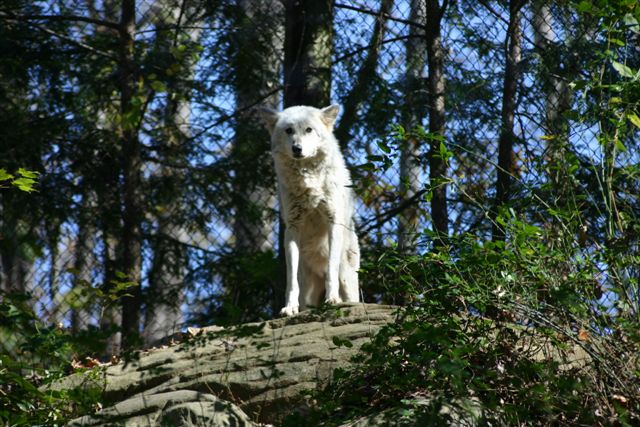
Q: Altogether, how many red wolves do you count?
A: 0